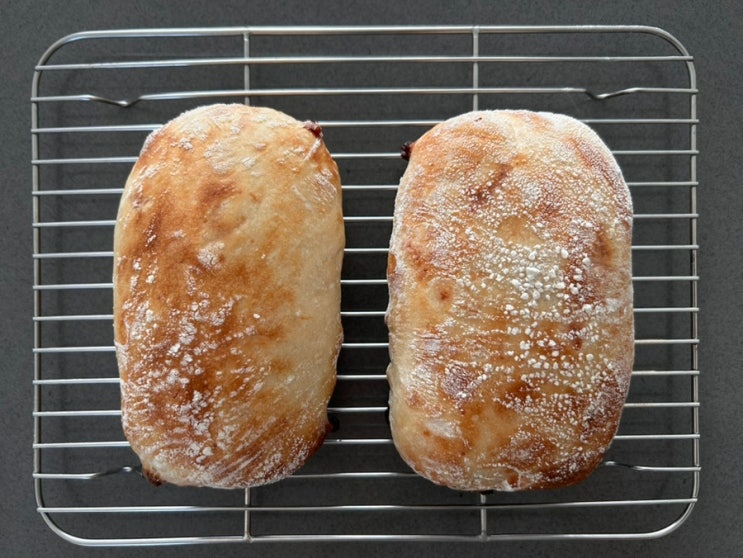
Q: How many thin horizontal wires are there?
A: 15